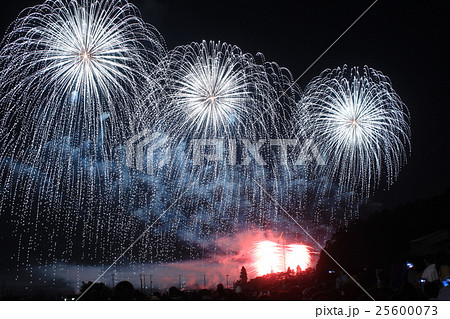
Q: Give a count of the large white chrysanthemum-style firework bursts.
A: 3